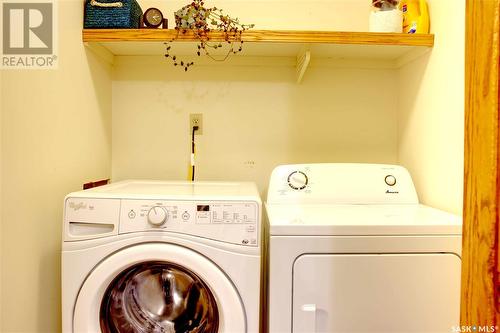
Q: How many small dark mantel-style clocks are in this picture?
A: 1